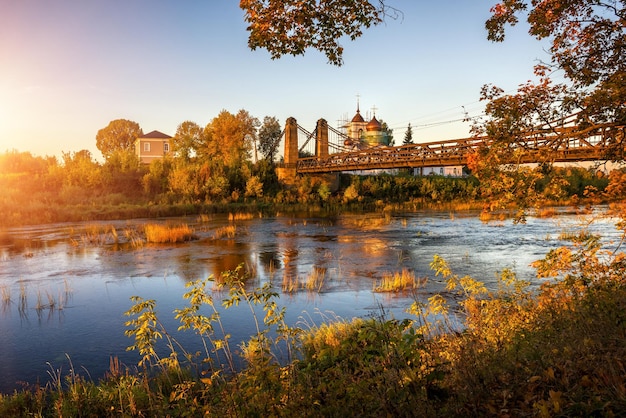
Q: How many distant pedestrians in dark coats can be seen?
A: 0